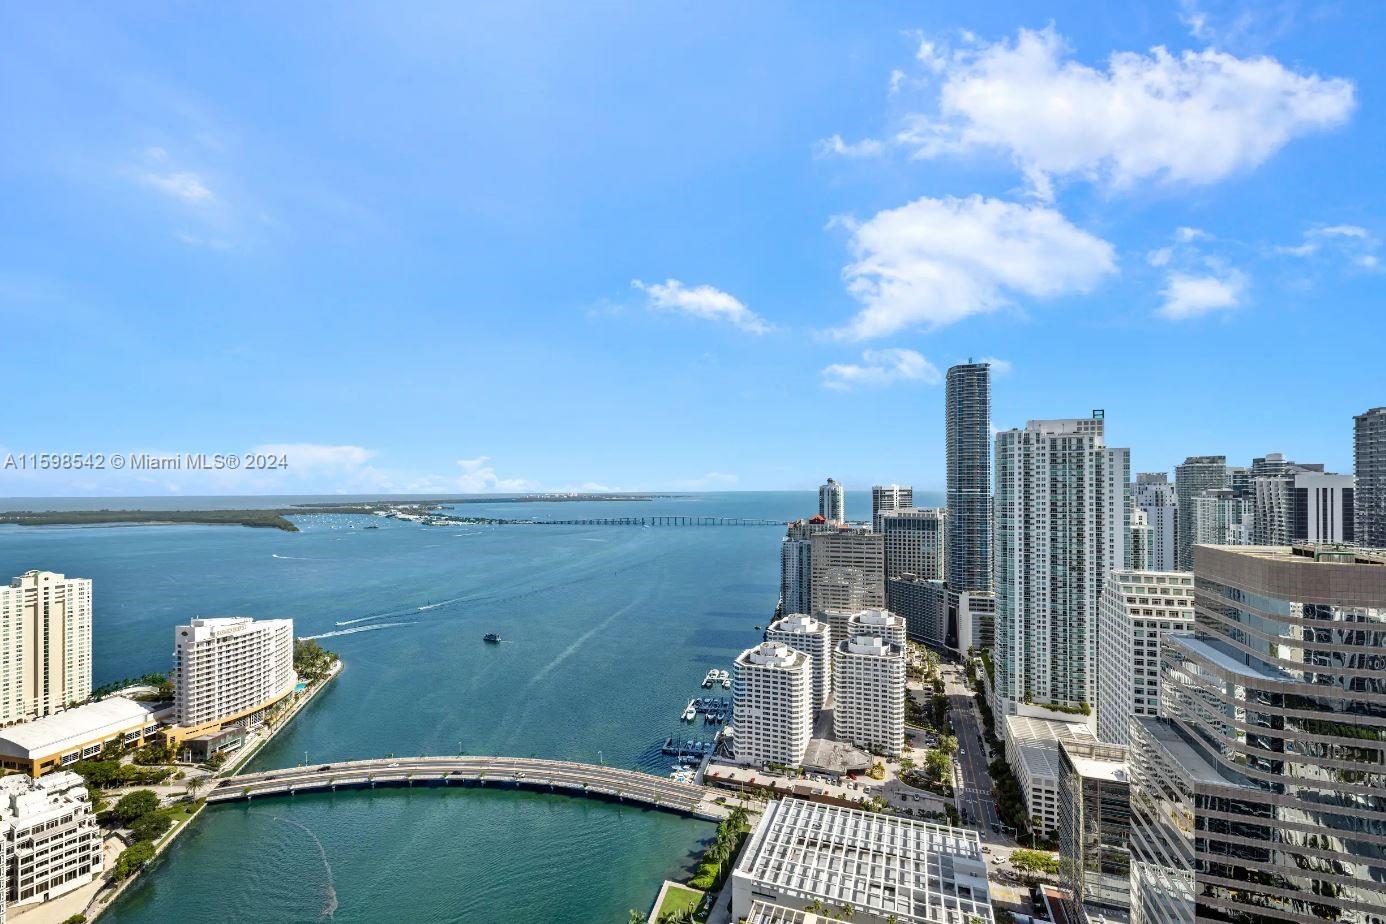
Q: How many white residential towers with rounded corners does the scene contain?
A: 4